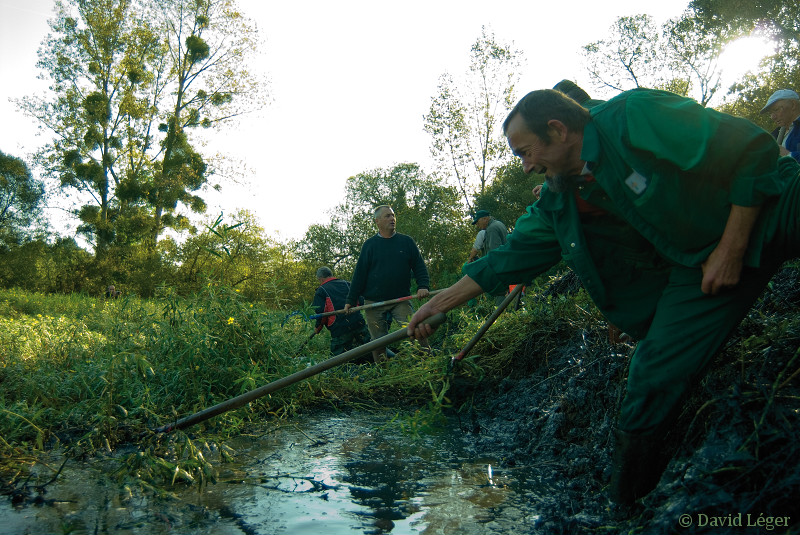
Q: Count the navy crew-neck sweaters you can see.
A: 1